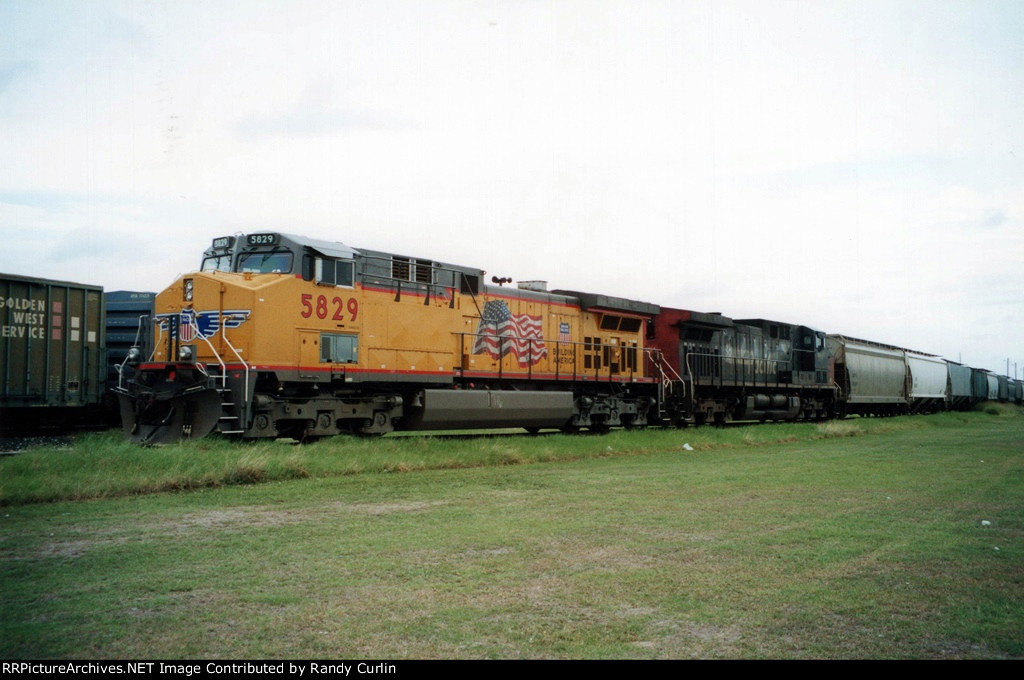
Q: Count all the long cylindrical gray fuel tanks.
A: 1